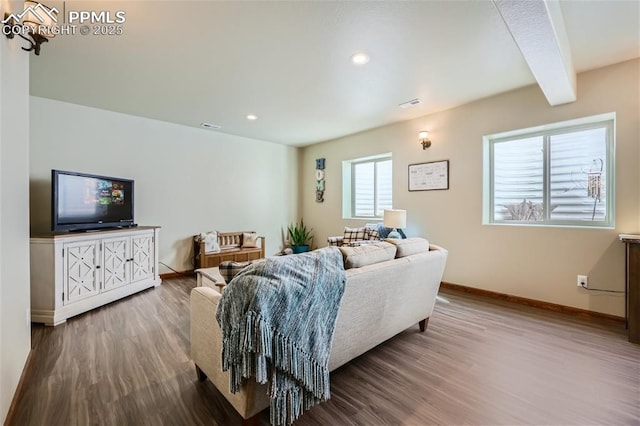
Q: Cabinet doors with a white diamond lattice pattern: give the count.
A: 3